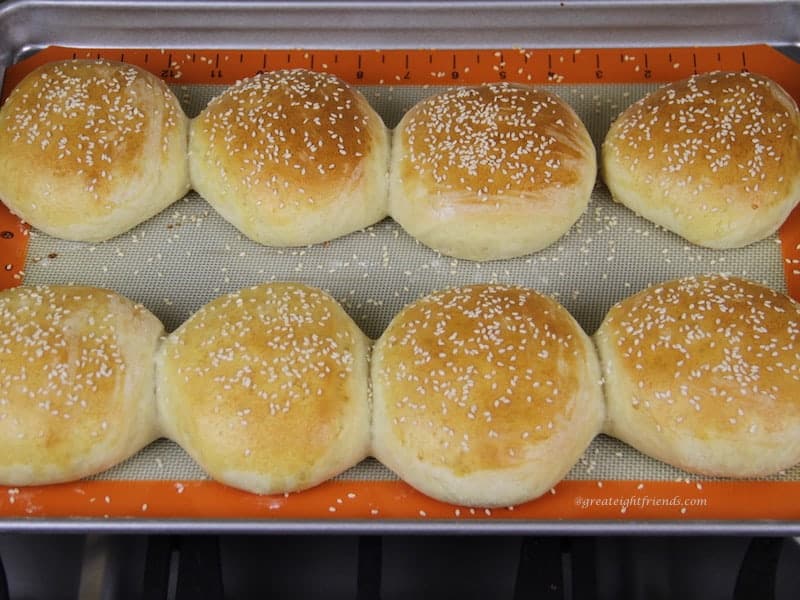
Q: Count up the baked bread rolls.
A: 8